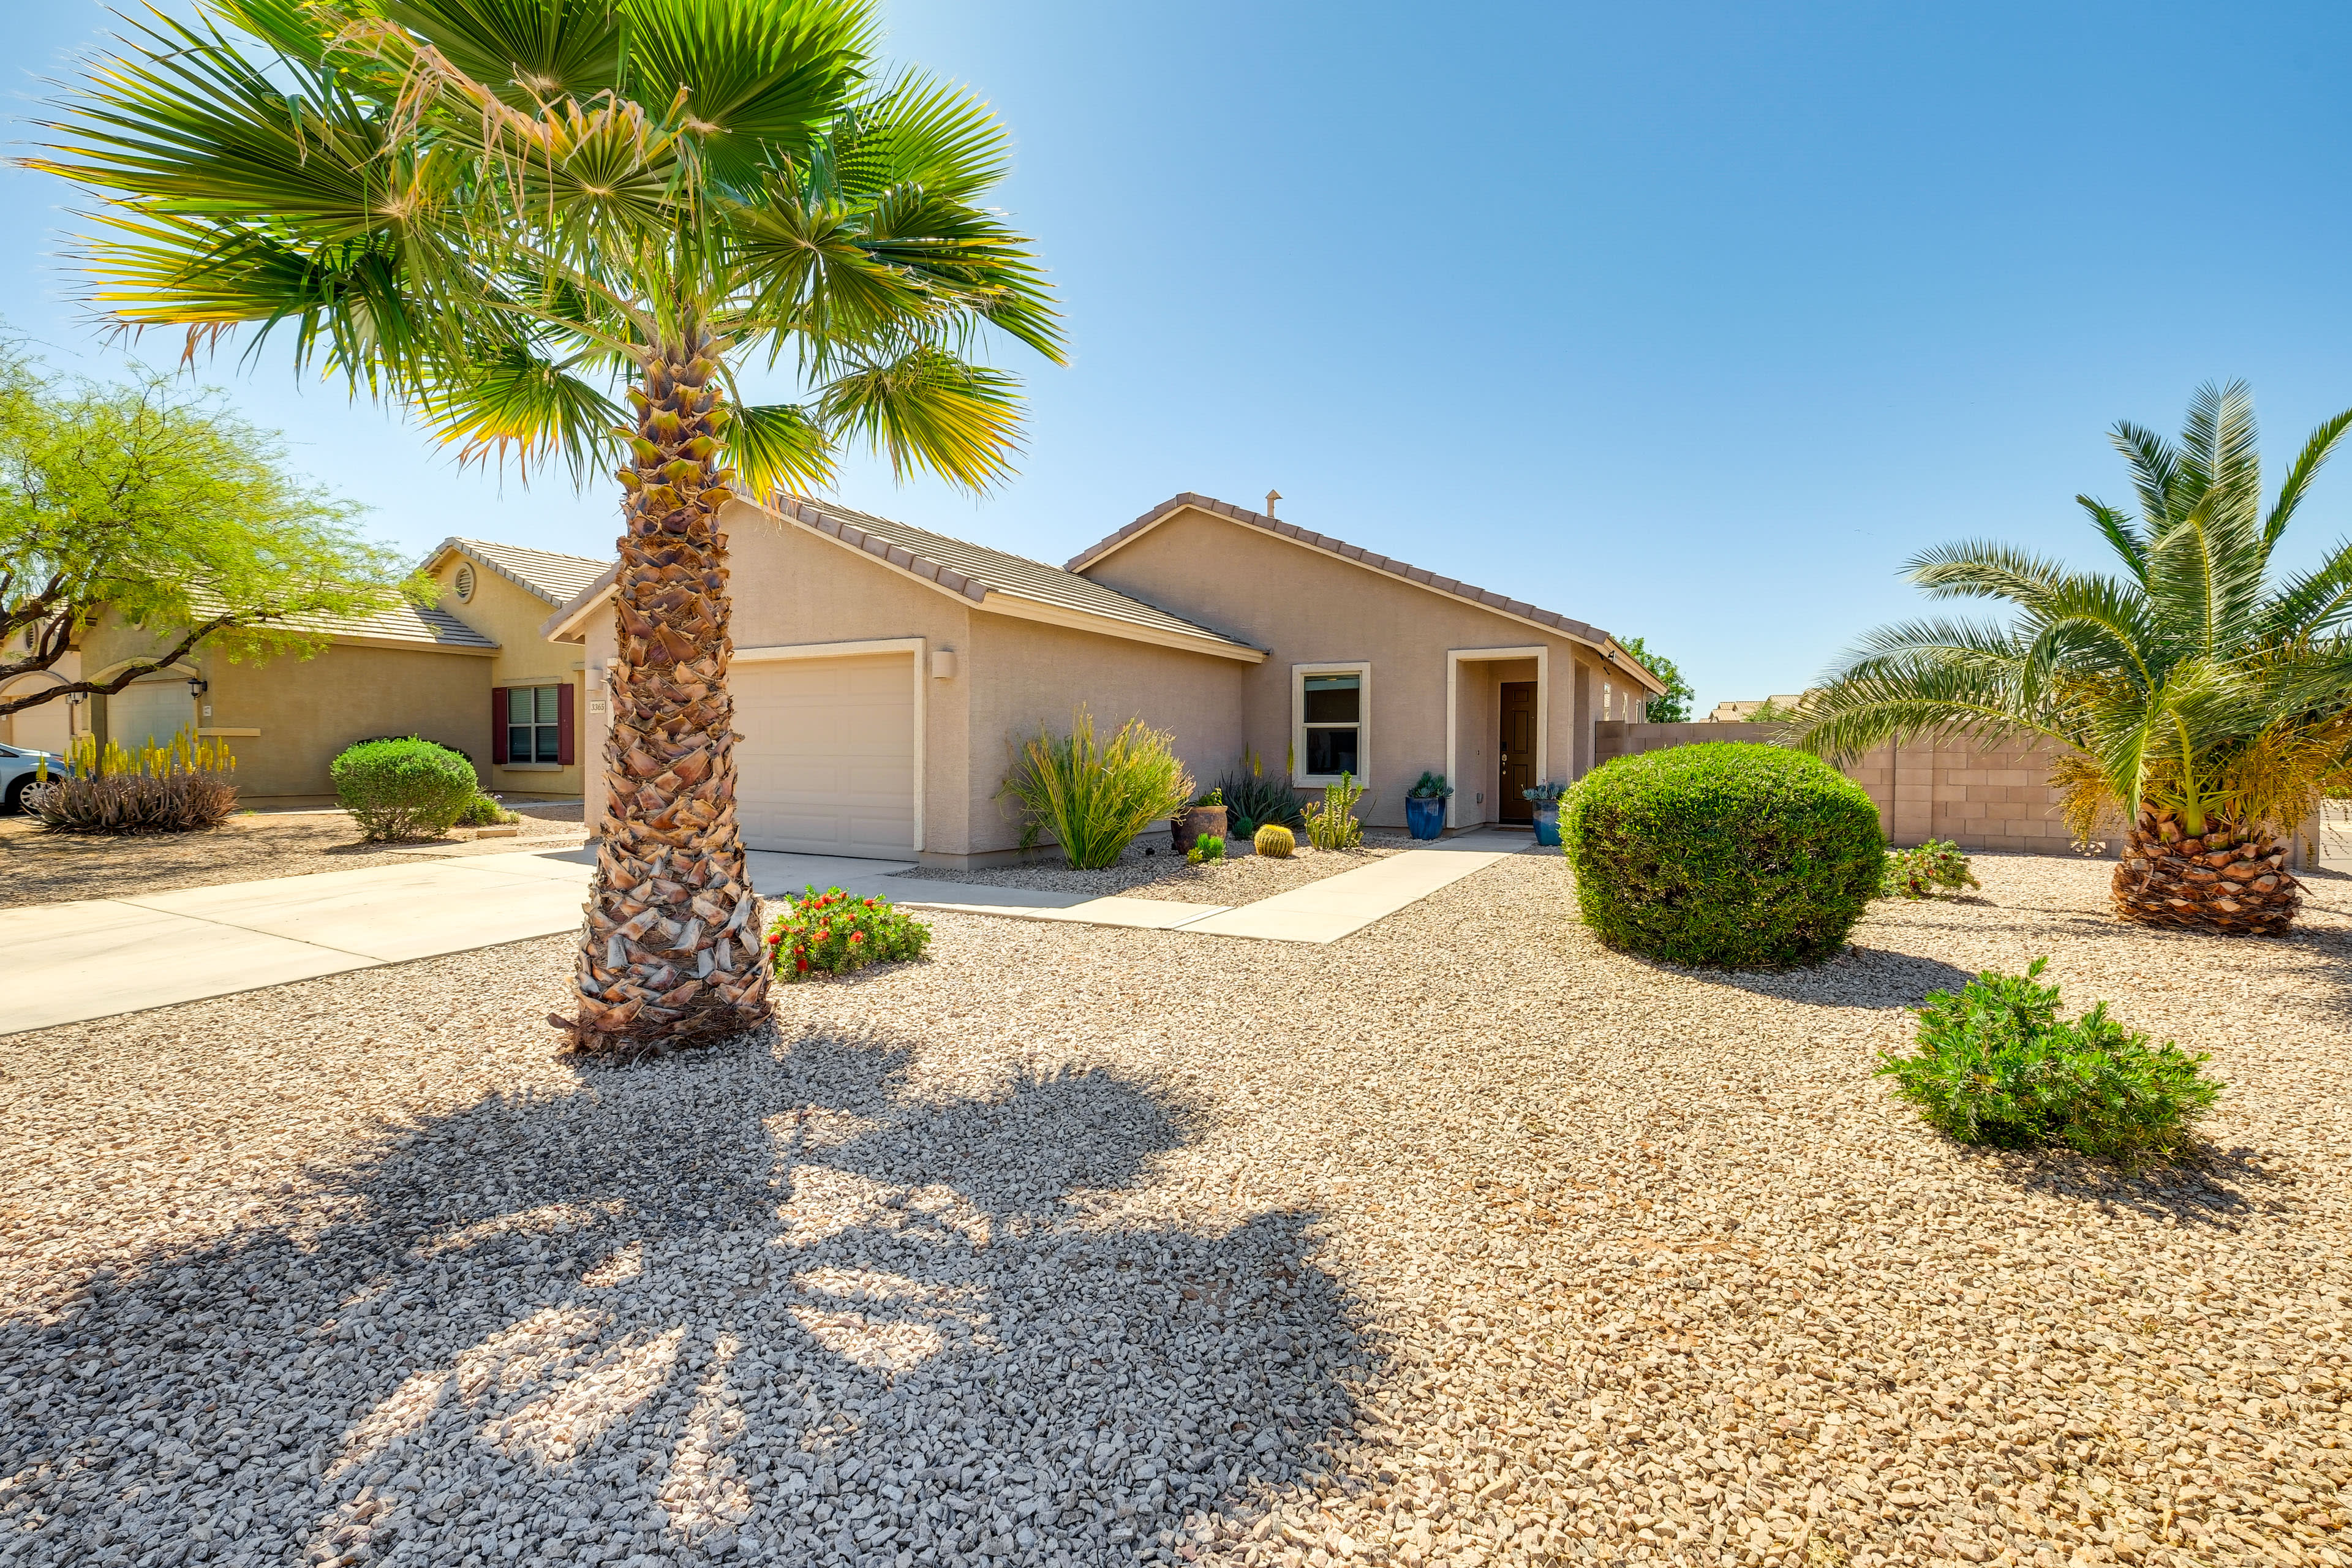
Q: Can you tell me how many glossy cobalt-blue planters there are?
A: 2